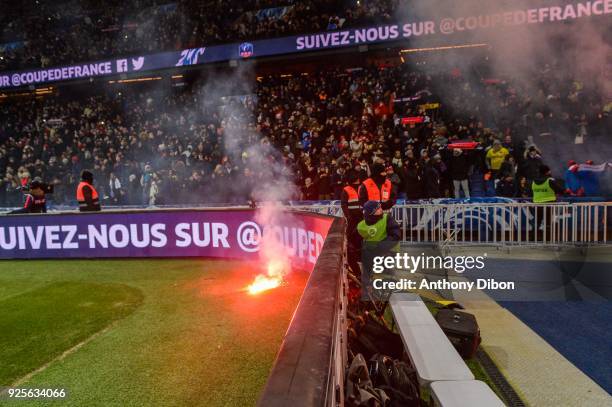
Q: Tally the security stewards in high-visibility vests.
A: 5